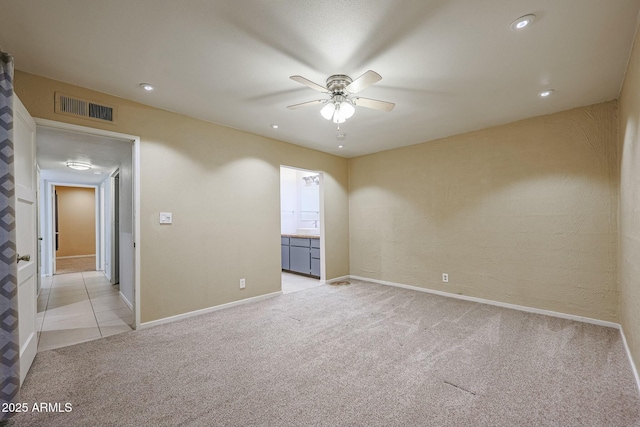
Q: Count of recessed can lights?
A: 5